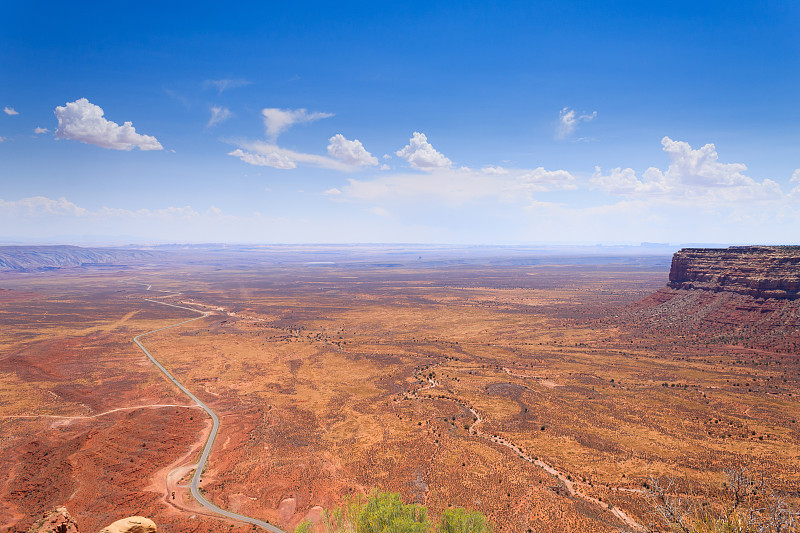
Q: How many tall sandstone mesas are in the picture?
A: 1